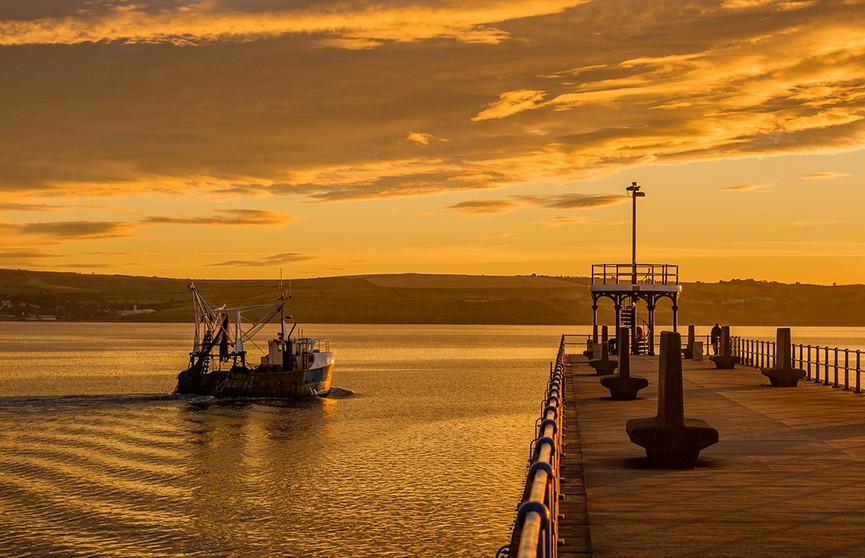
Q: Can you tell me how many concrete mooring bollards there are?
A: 7